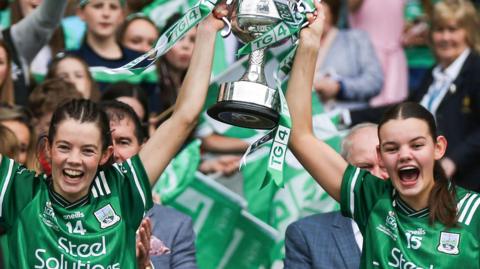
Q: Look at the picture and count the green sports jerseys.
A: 2